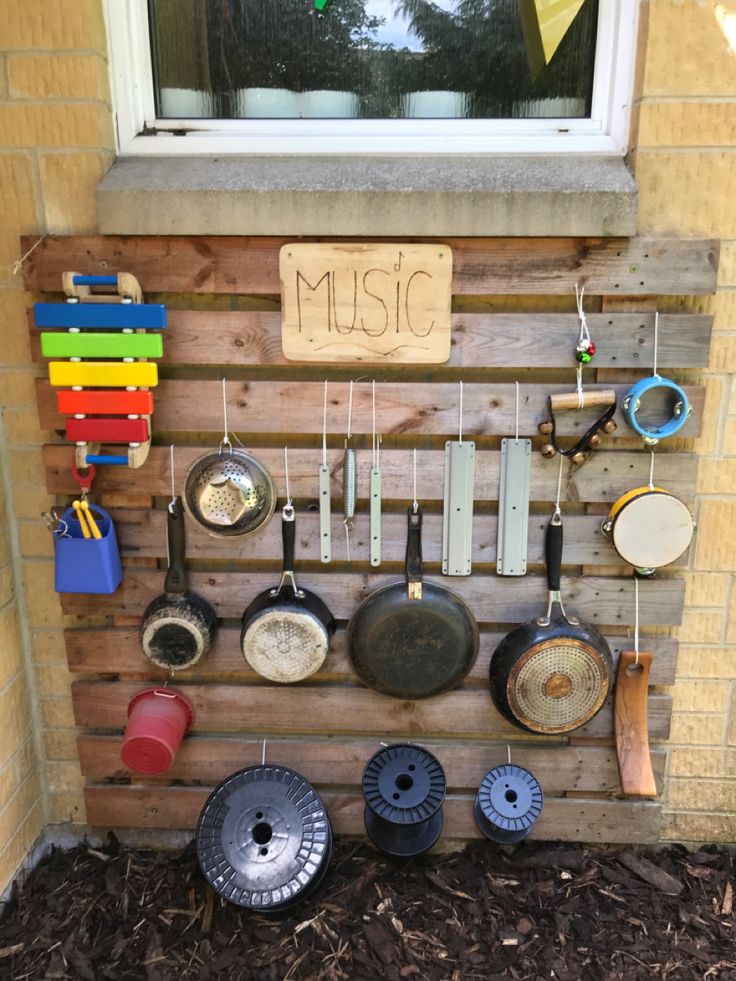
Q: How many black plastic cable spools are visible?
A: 3